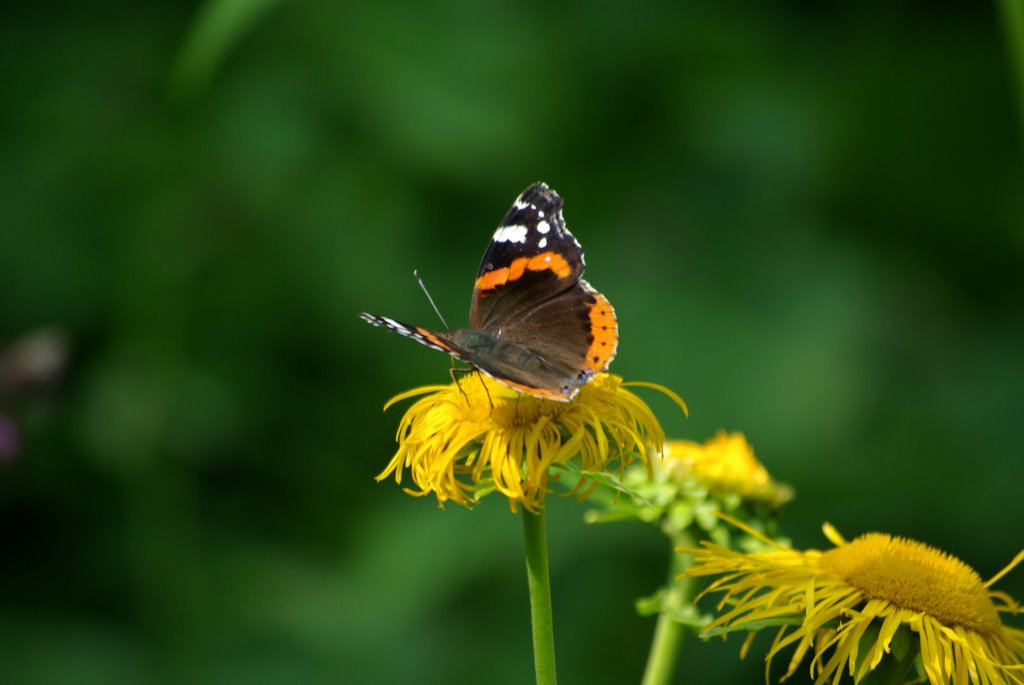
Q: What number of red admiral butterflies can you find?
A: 1